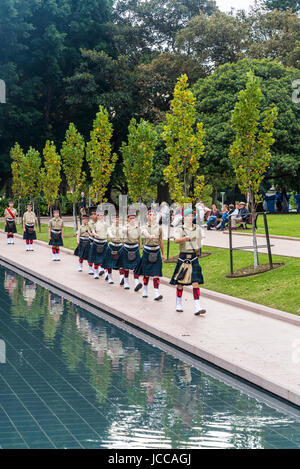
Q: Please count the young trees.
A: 8